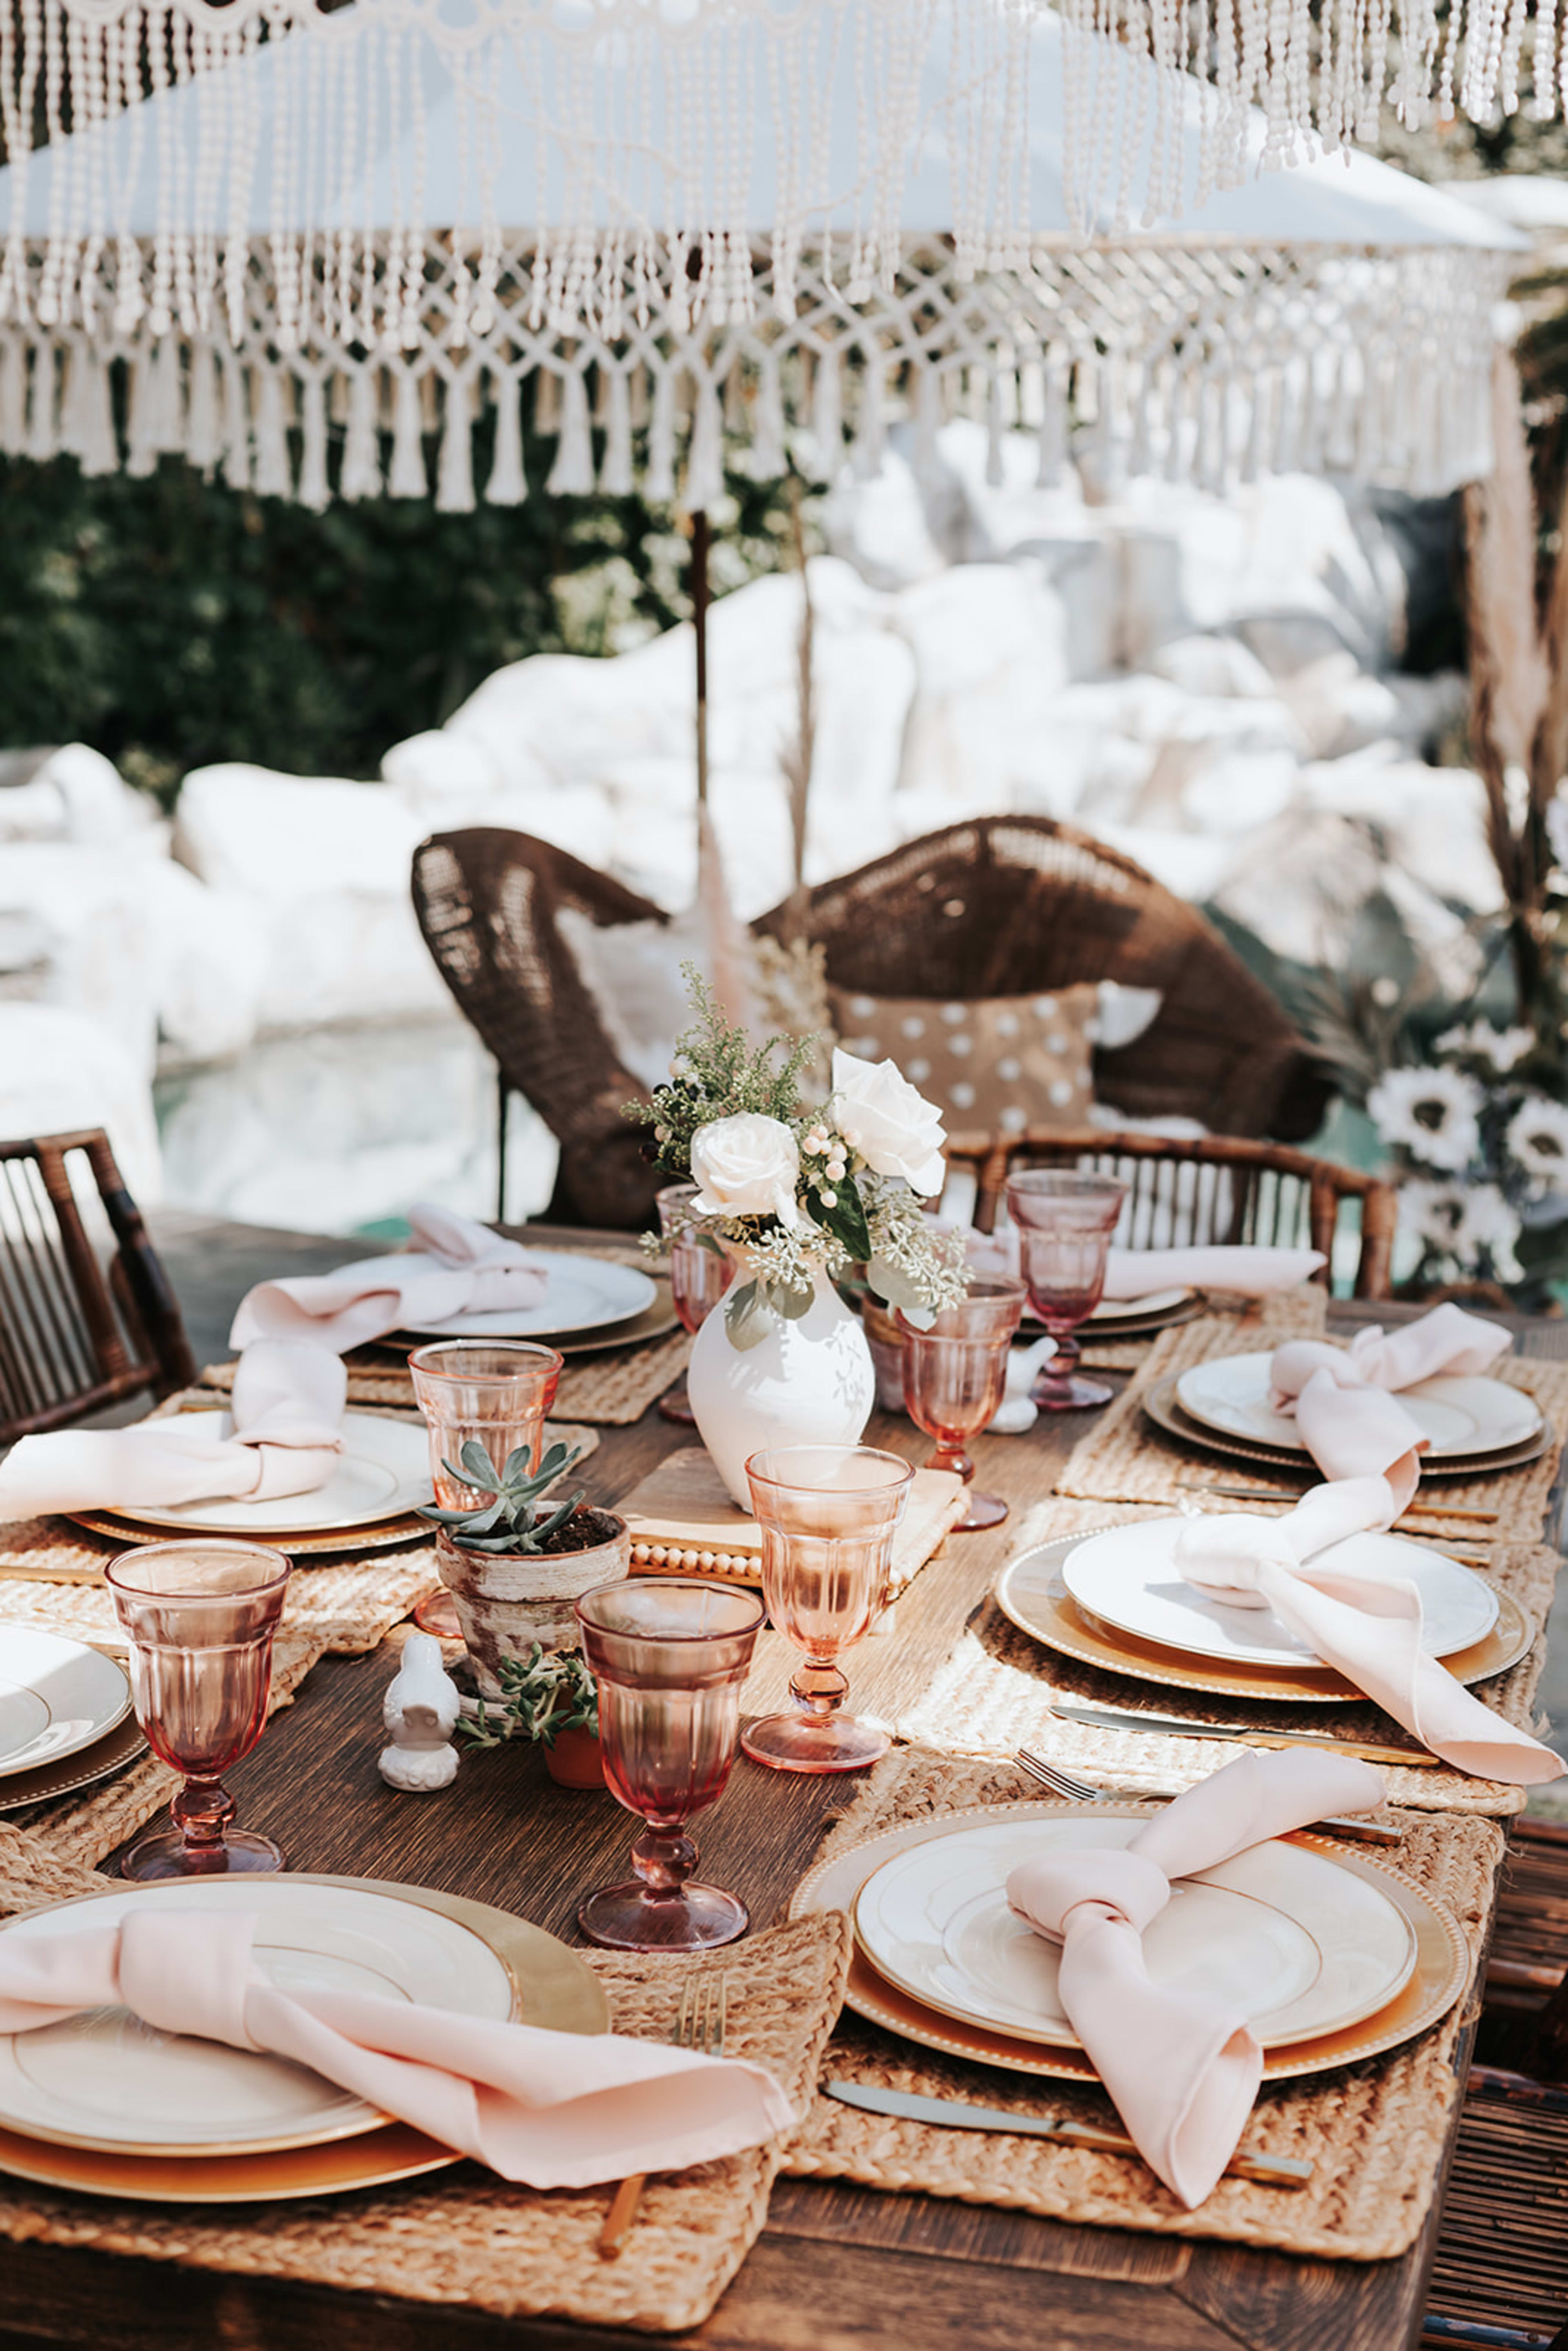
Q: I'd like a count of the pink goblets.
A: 7